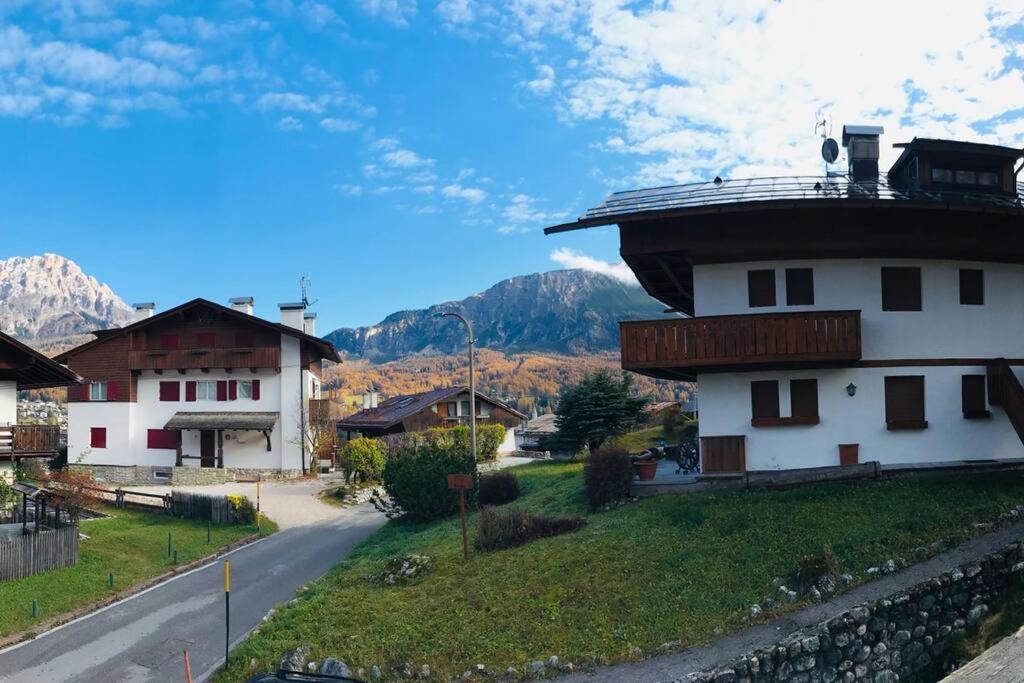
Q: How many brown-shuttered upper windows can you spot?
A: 4